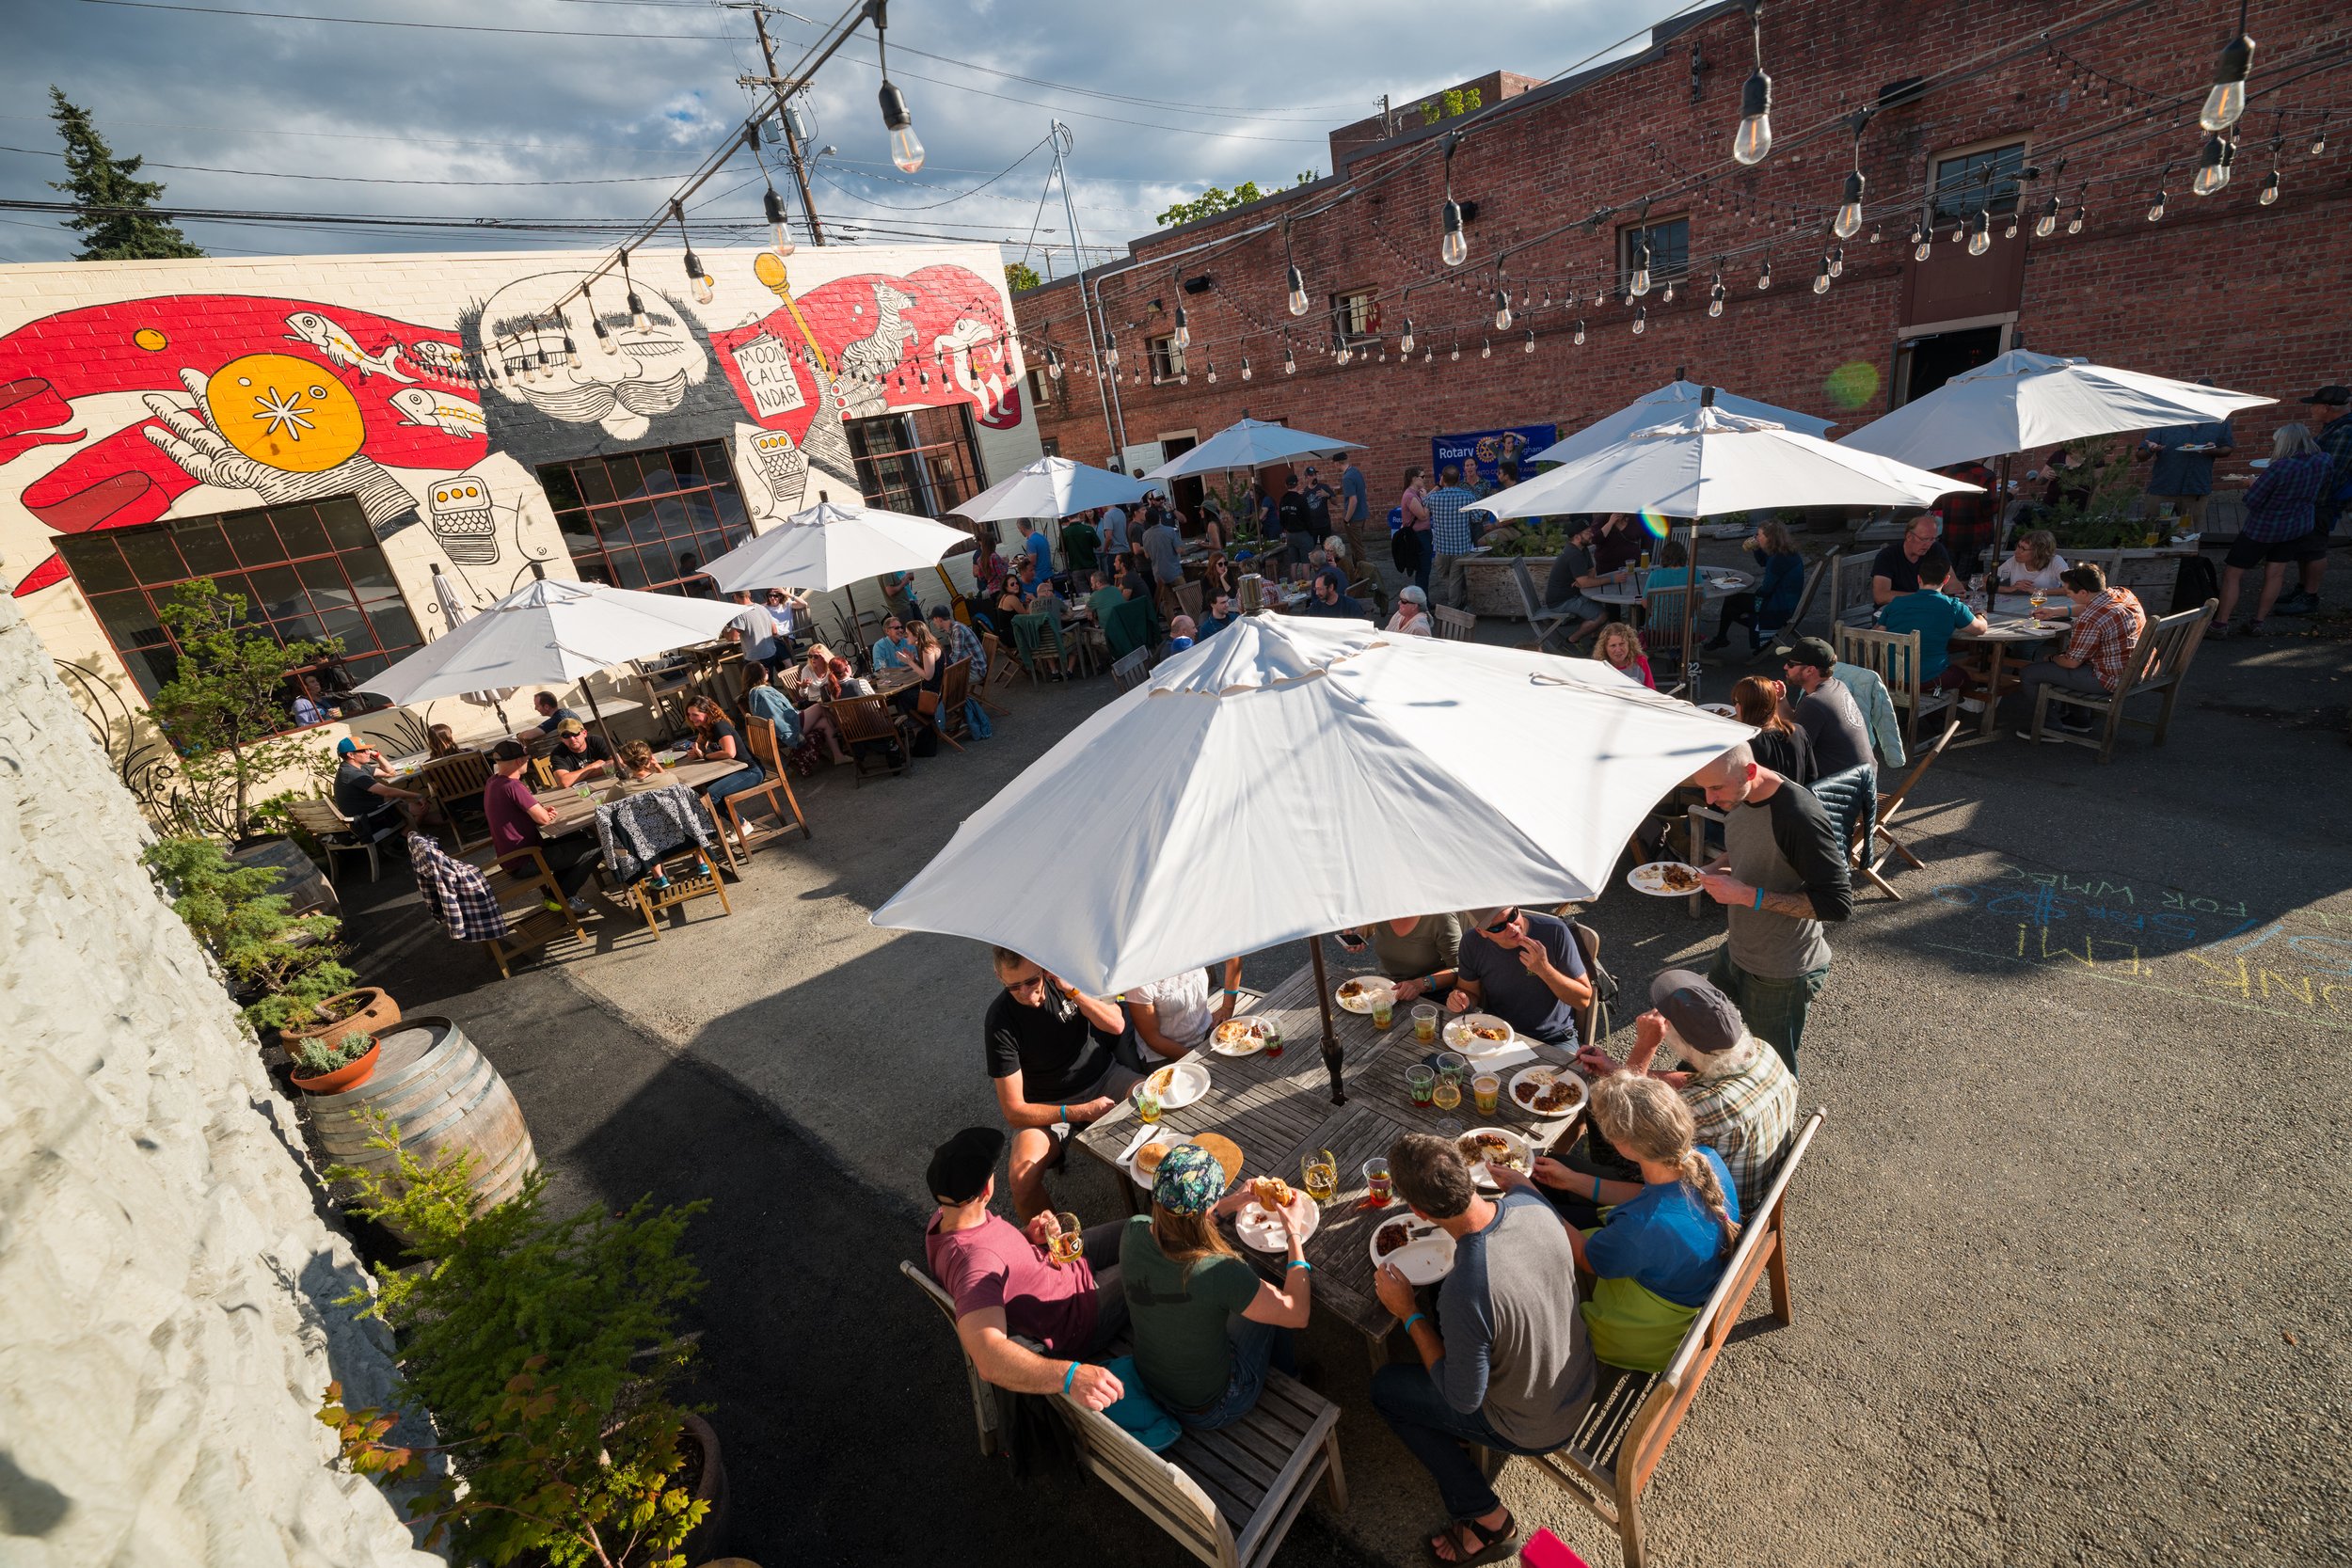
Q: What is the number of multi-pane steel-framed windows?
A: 3